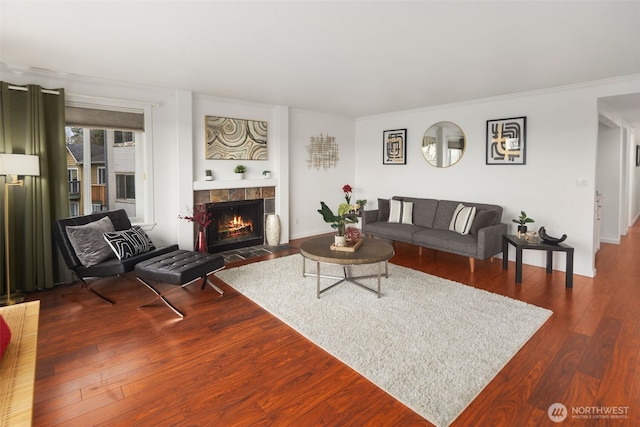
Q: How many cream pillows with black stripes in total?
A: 2